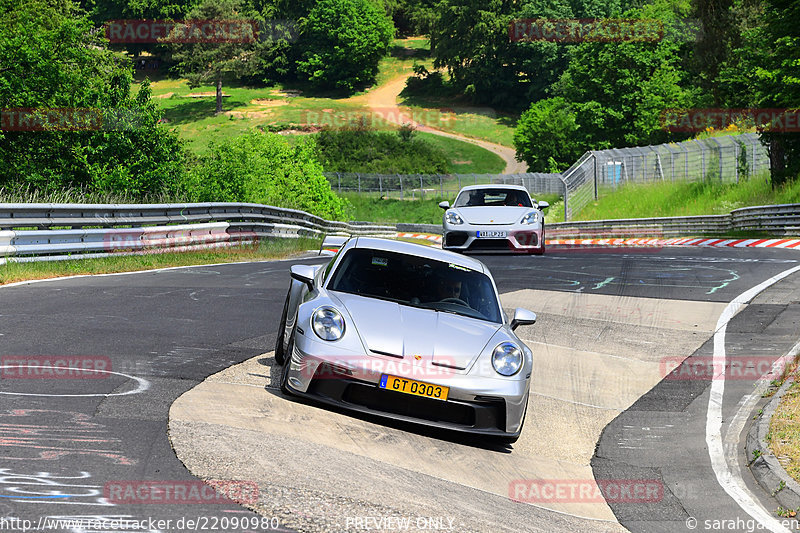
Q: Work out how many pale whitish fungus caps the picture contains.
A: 0